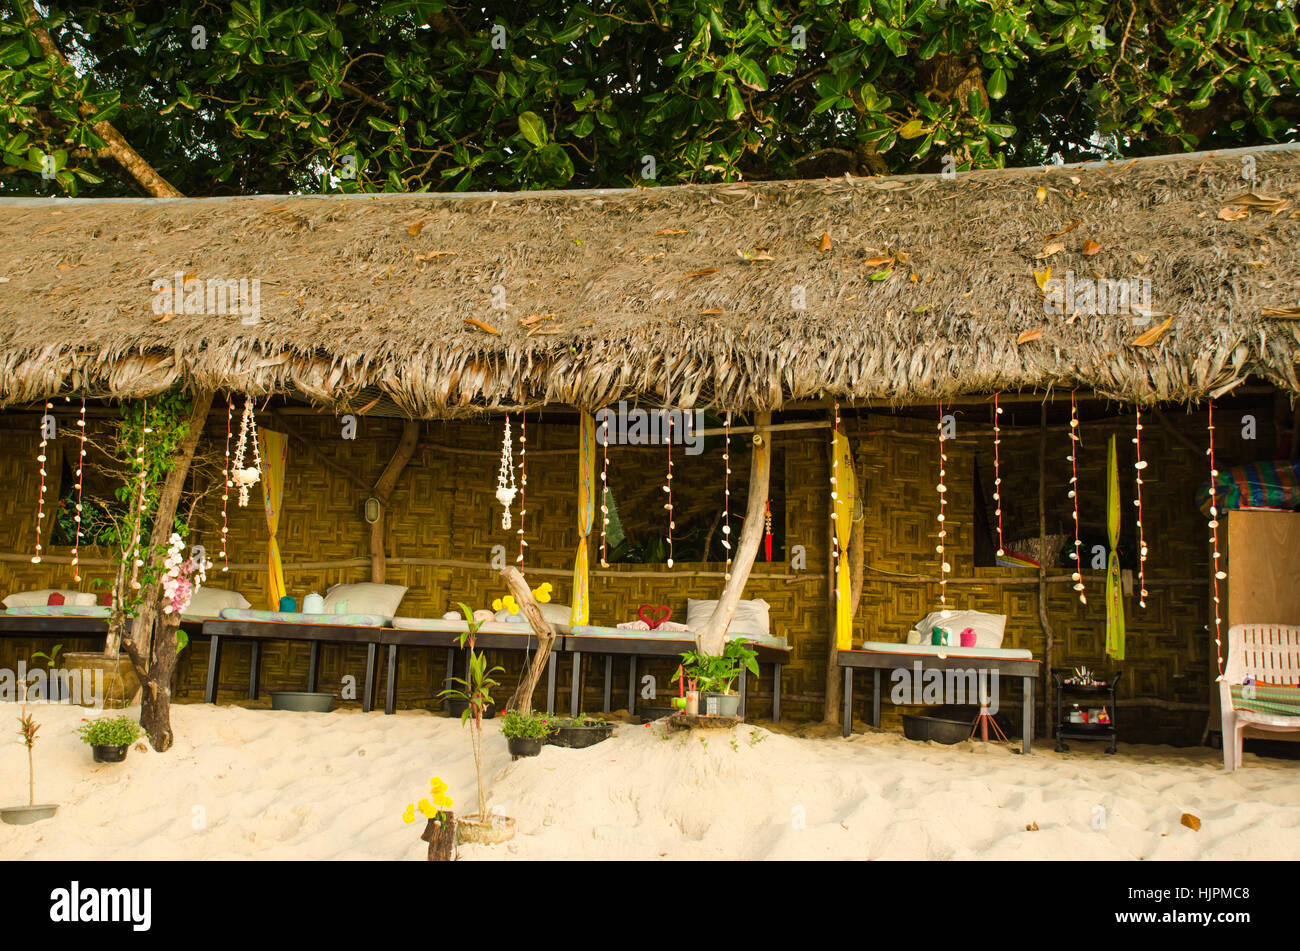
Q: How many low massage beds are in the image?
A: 5